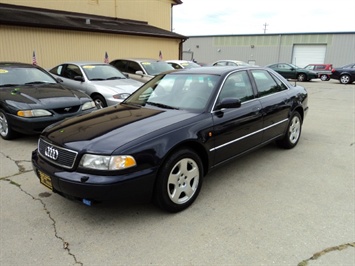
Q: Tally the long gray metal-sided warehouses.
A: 1